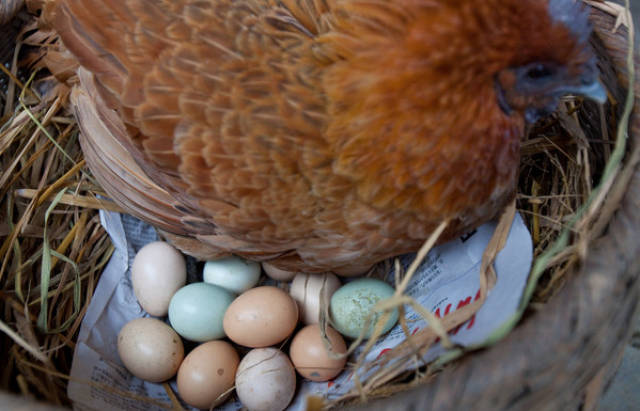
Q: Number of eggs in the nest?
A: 11